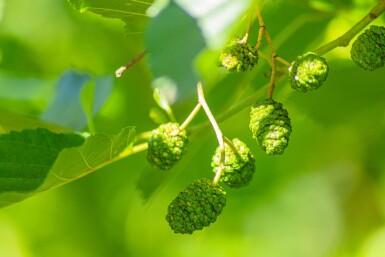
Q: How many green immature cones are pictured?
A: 7